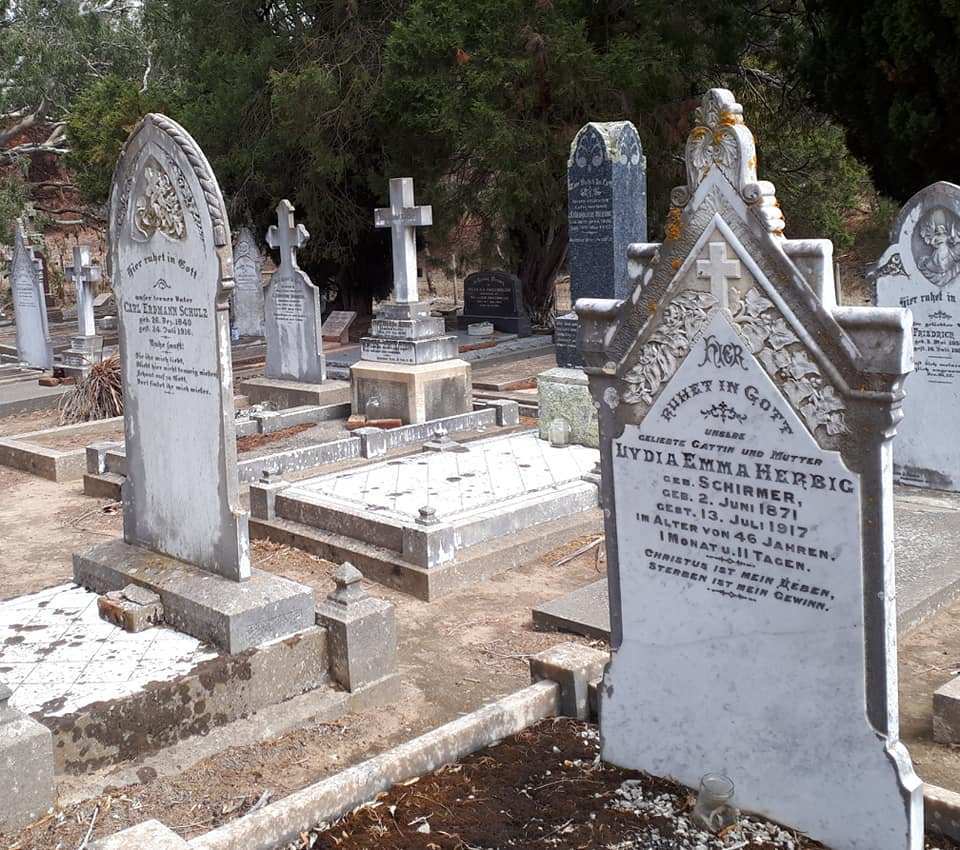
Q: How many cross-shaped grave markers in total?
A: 3